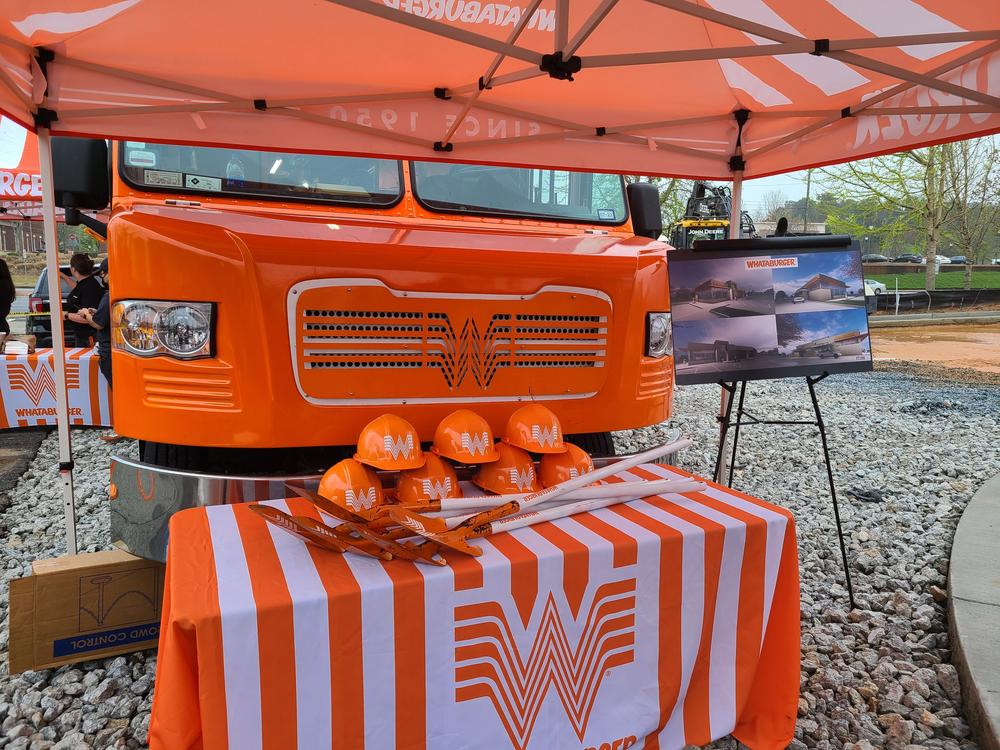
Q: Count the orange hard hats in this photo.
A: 7